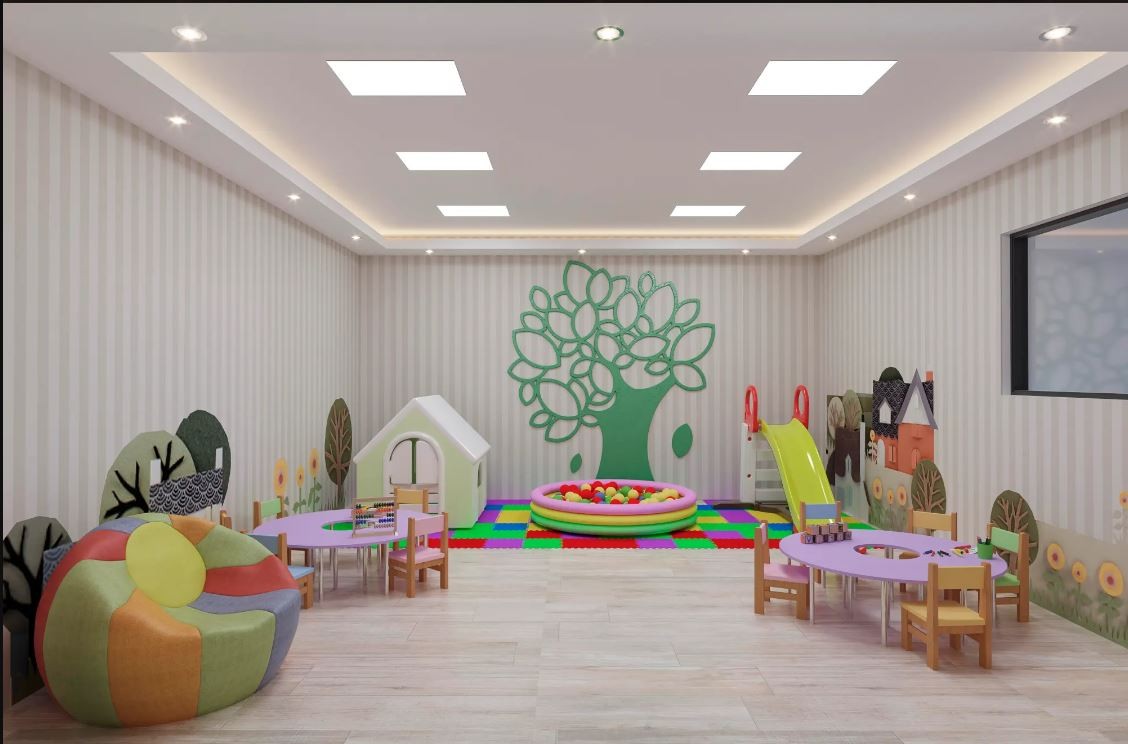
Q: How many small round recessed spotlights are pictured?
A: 12